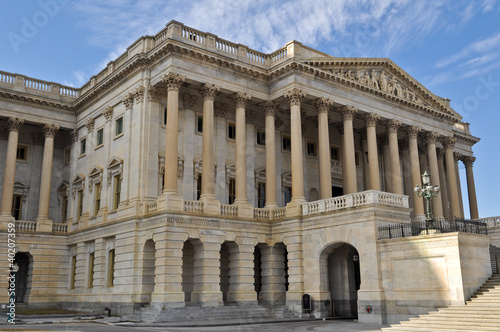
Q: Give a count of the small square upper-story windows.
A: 13